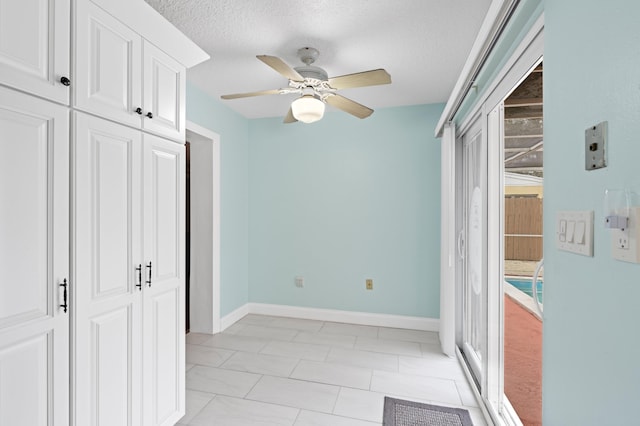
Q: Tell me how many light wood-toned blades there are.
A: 5